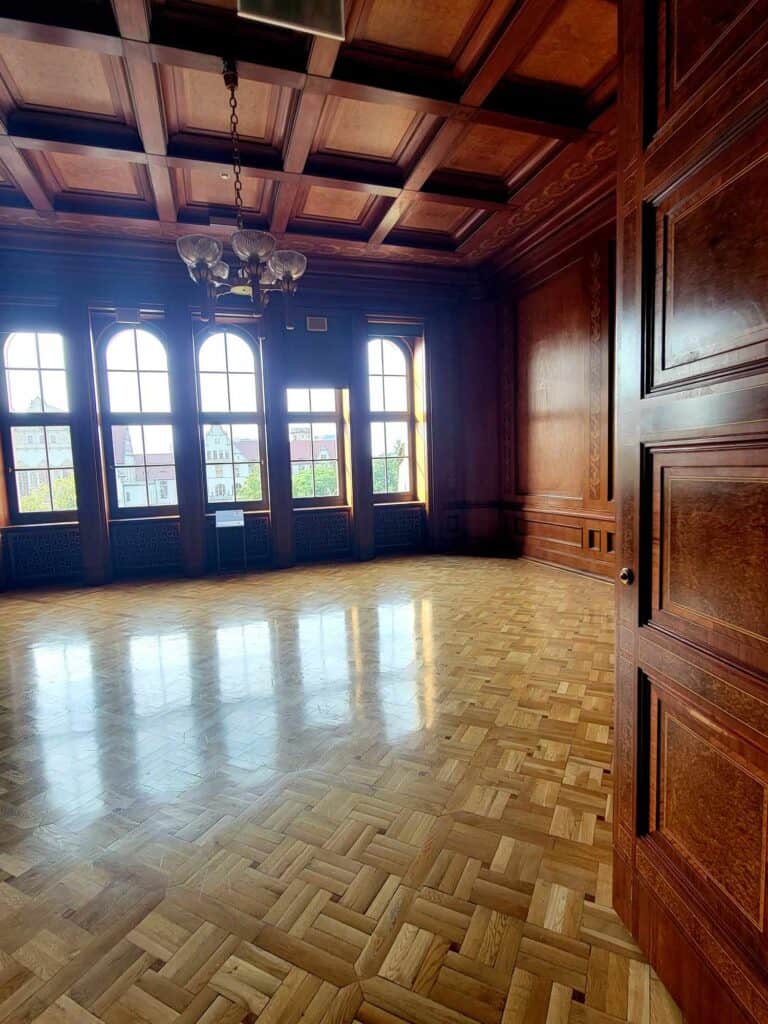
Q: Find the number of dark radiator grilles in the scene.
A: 5